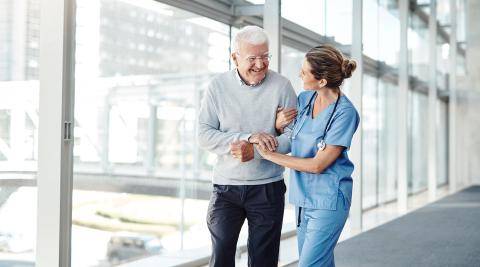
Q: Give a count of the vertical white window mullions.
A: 6